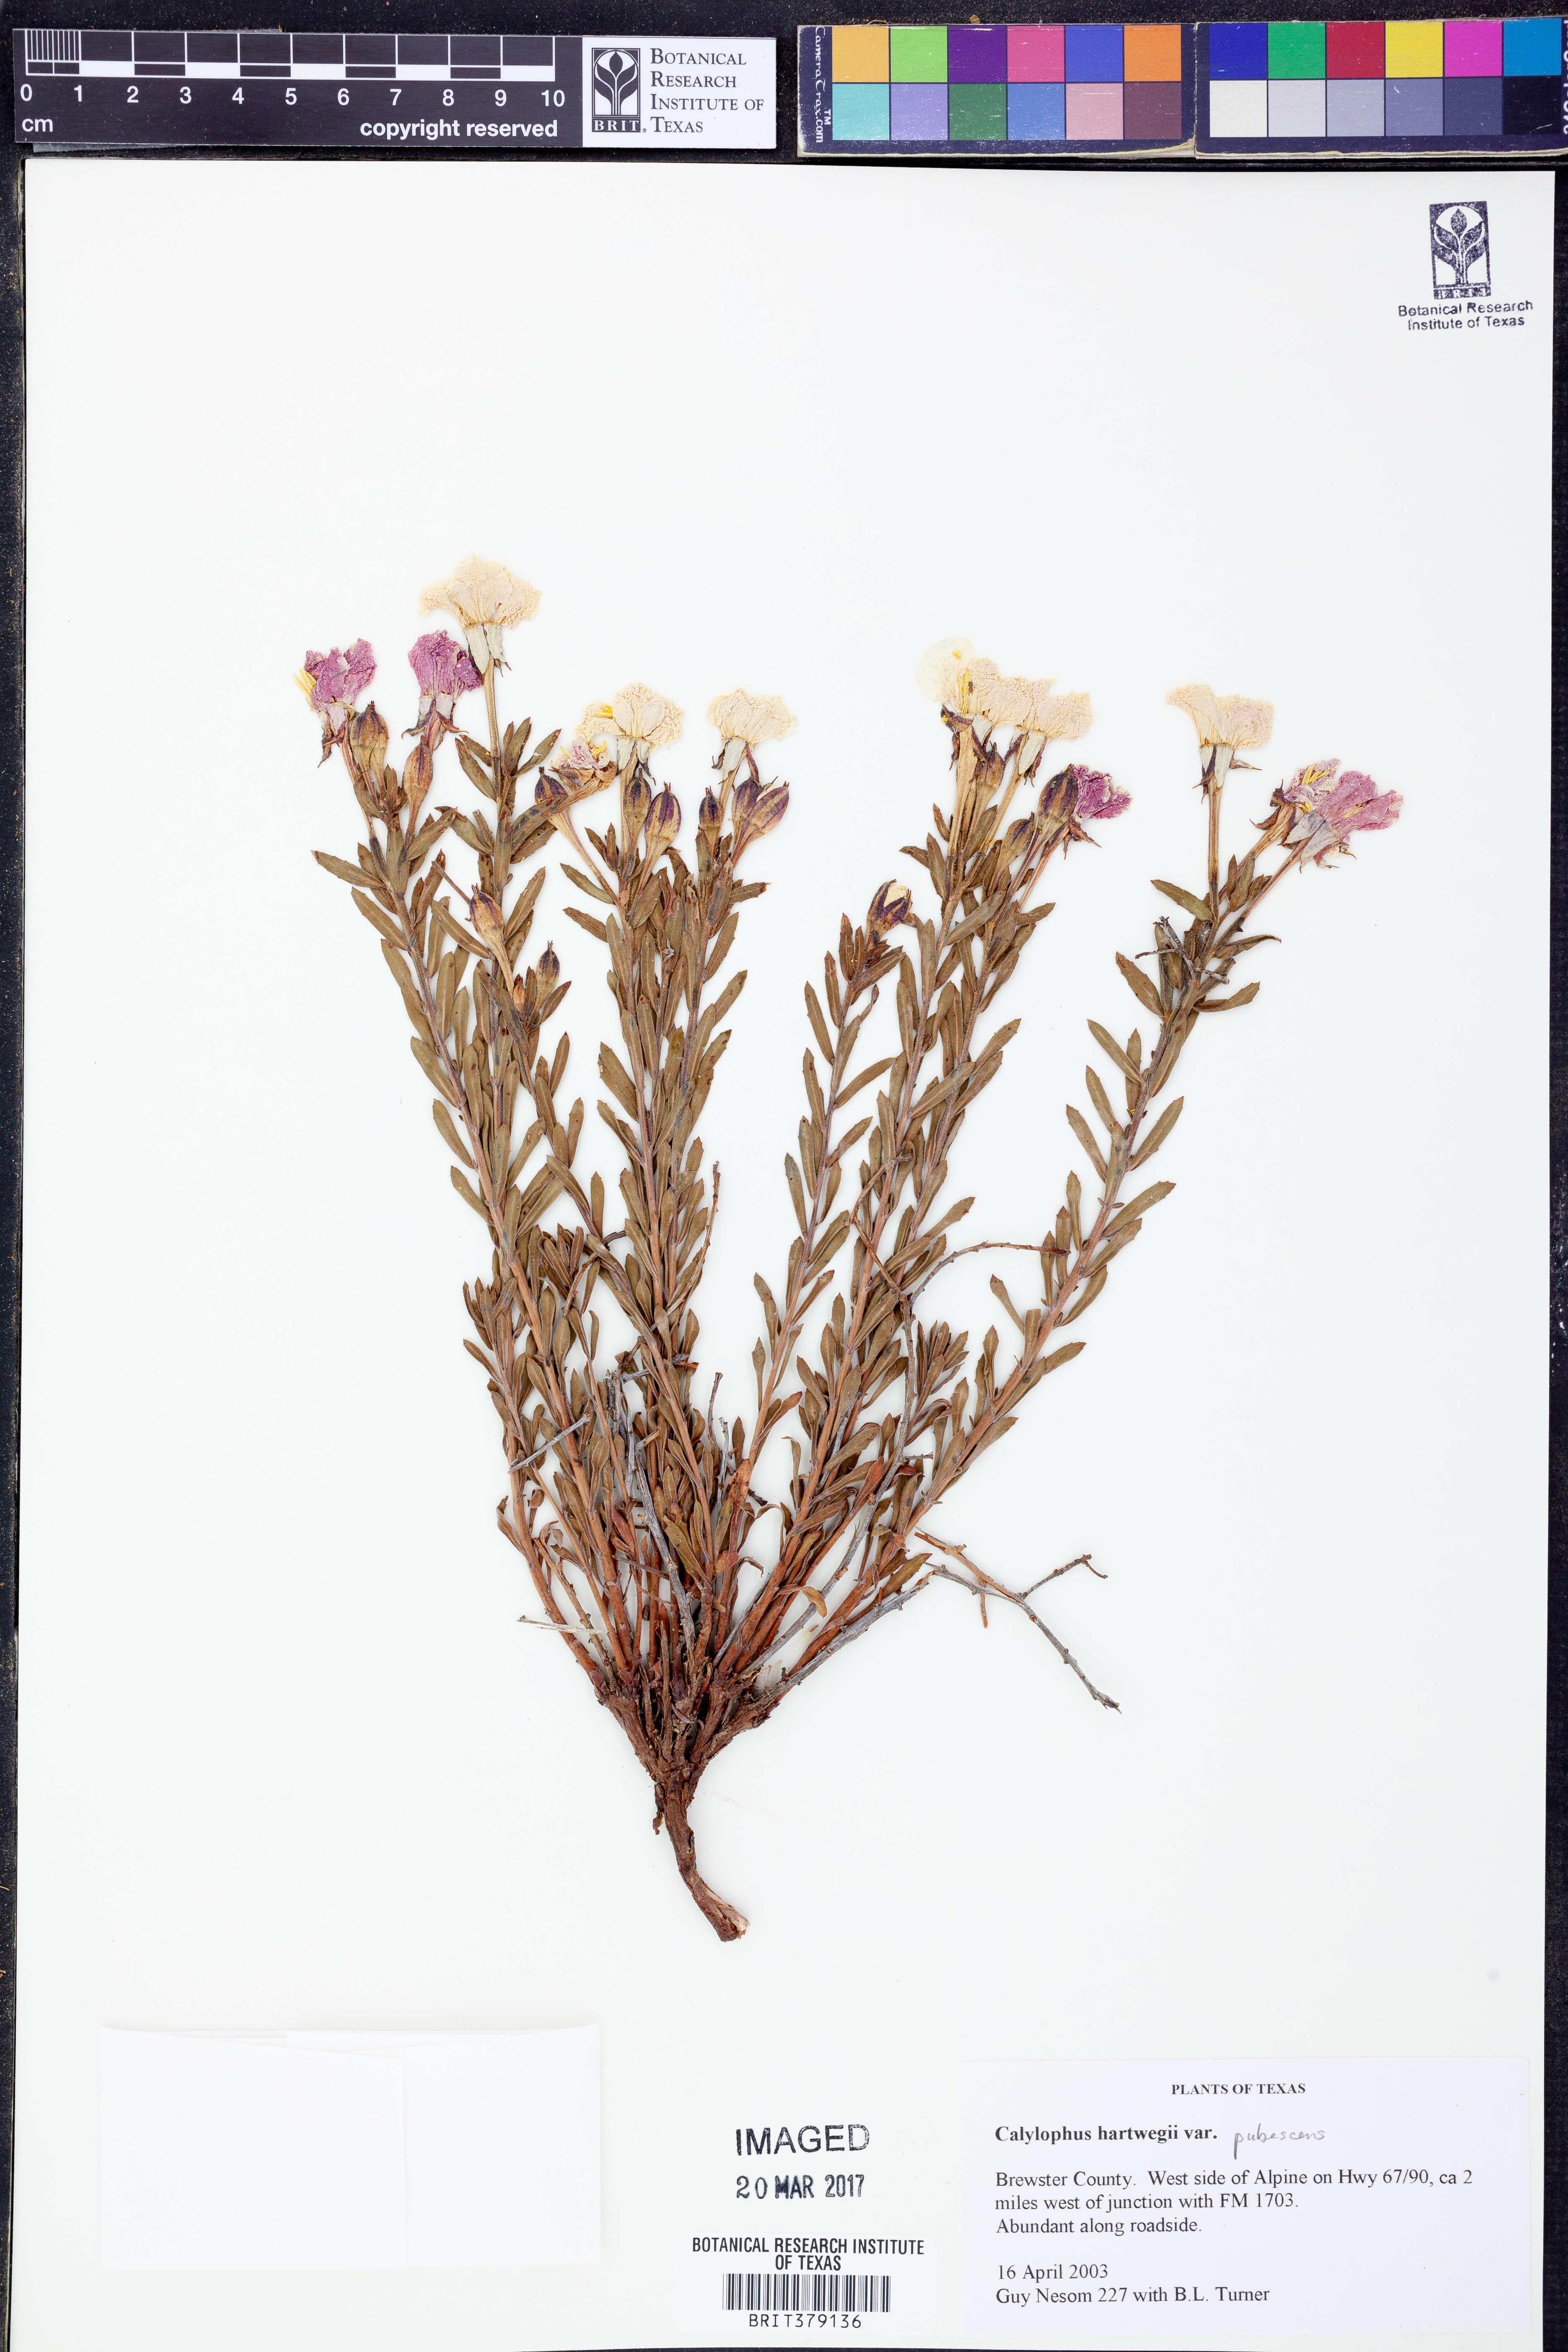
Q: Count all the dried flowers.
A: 12